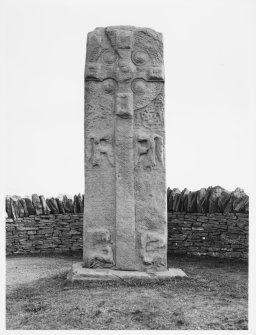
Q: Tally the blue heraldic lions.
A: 0